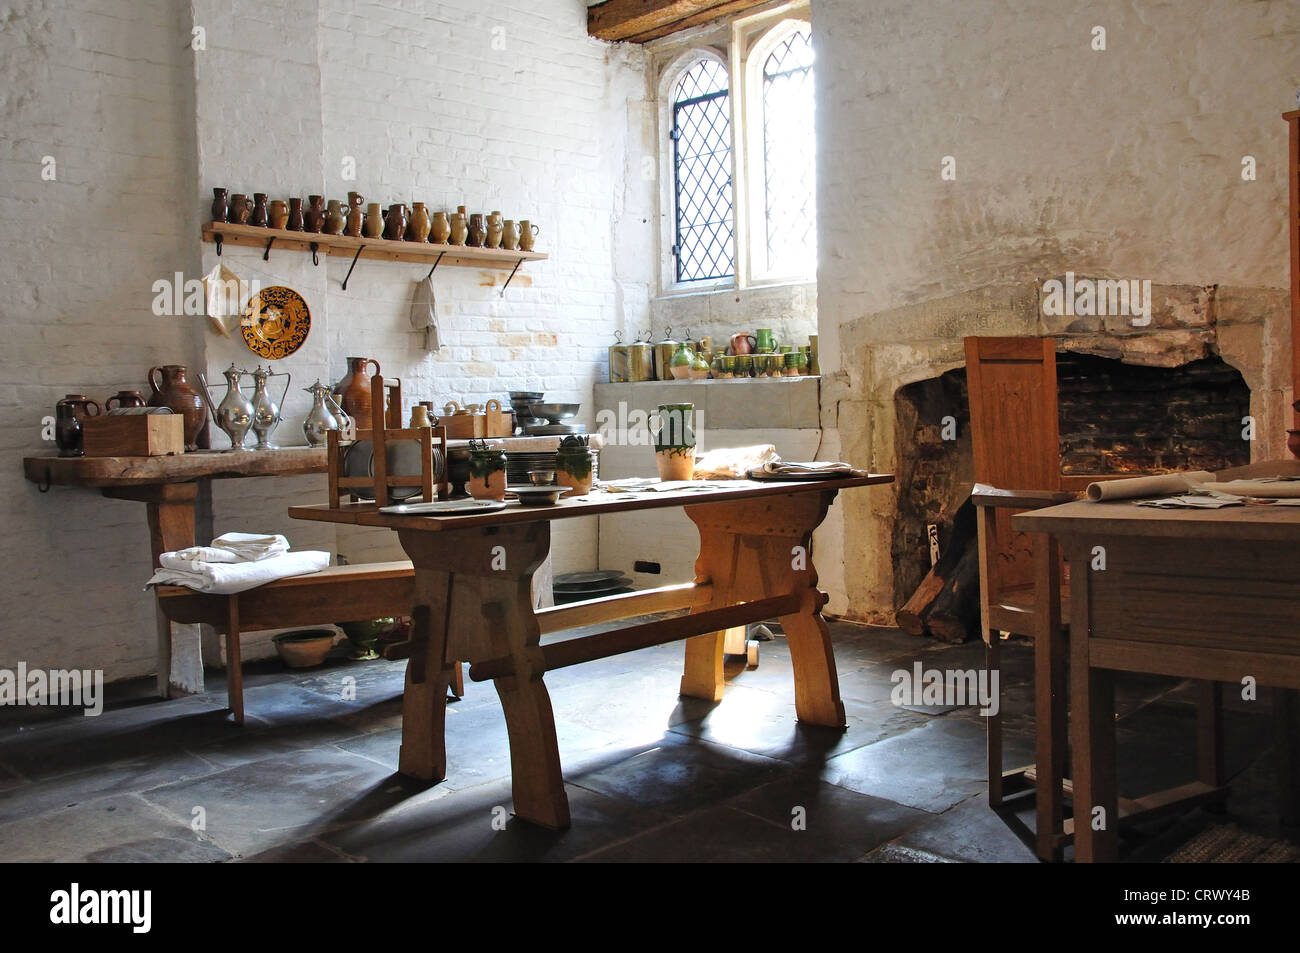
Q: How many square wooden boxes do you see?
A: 2